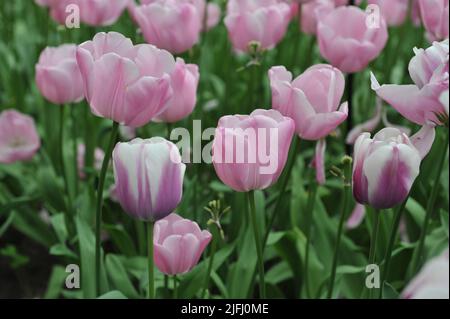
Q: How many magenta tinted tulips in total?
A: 2